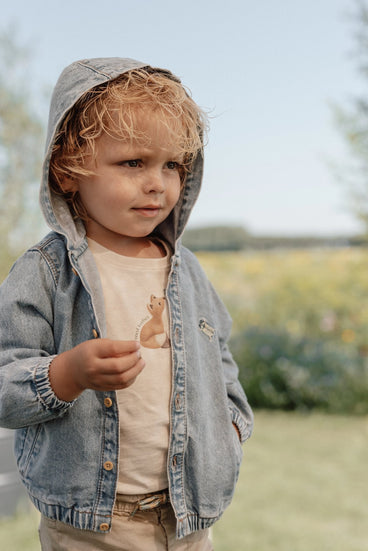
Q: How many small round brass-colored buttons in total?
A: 5